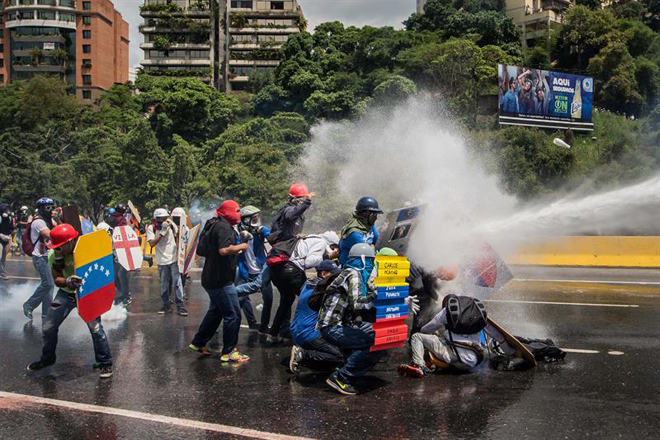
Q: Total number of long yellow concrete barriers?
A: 1